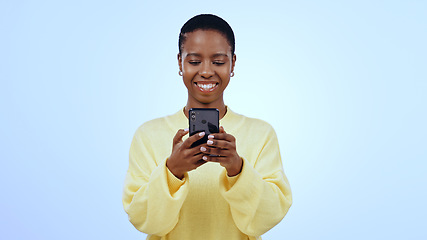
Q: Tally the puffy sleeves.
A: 2